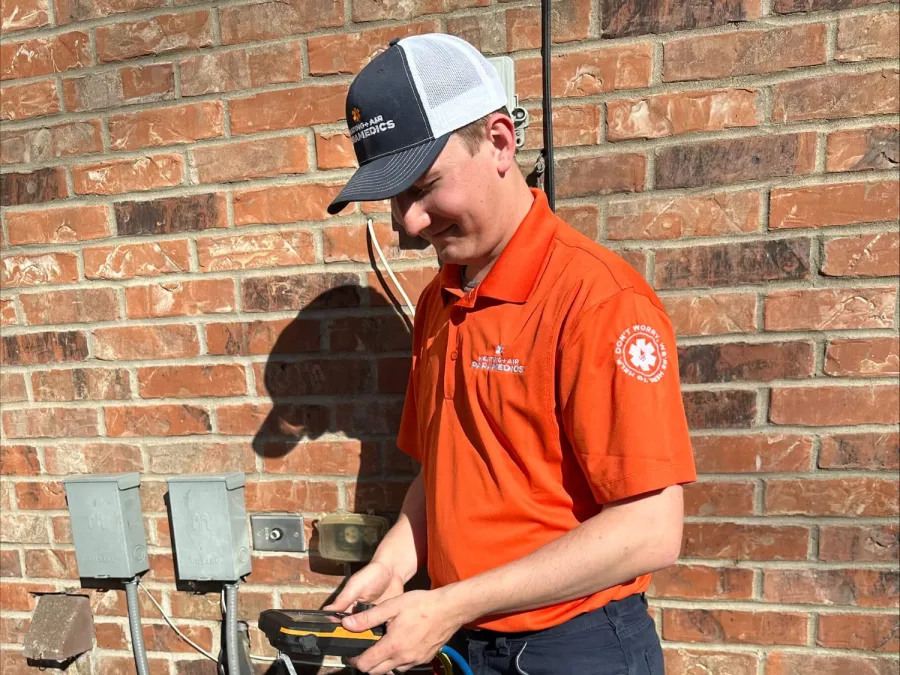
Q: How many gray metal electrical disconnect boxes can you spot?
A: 2